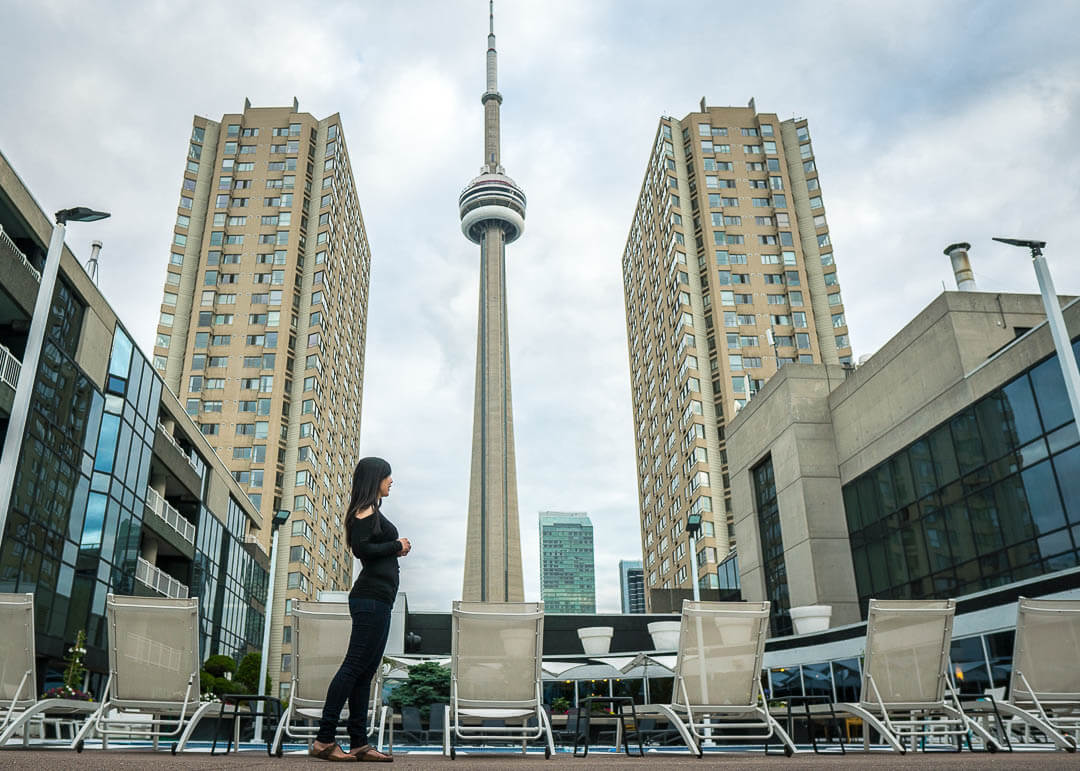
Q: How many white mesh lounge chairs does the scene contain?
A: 7